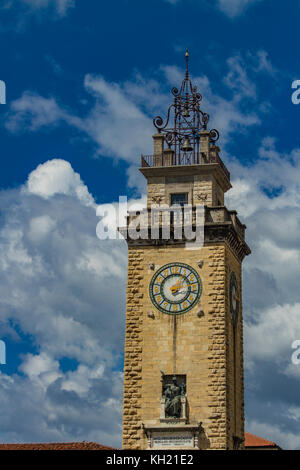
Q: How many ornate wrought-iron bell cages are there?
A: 1